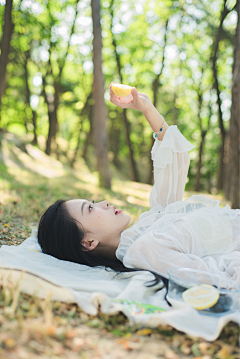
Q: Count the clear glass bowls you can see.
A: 1